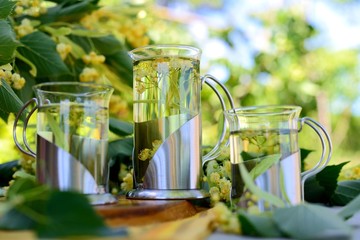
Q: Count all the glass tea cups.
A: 3